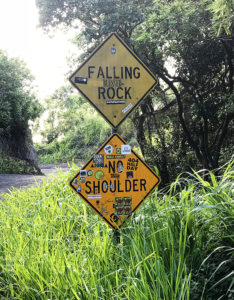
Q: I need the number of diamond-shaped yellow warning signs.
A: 2